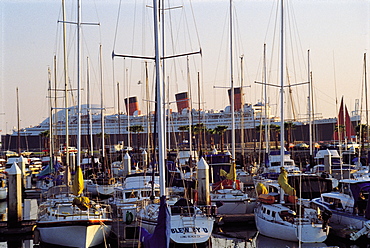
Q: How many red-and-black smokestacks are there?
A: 3